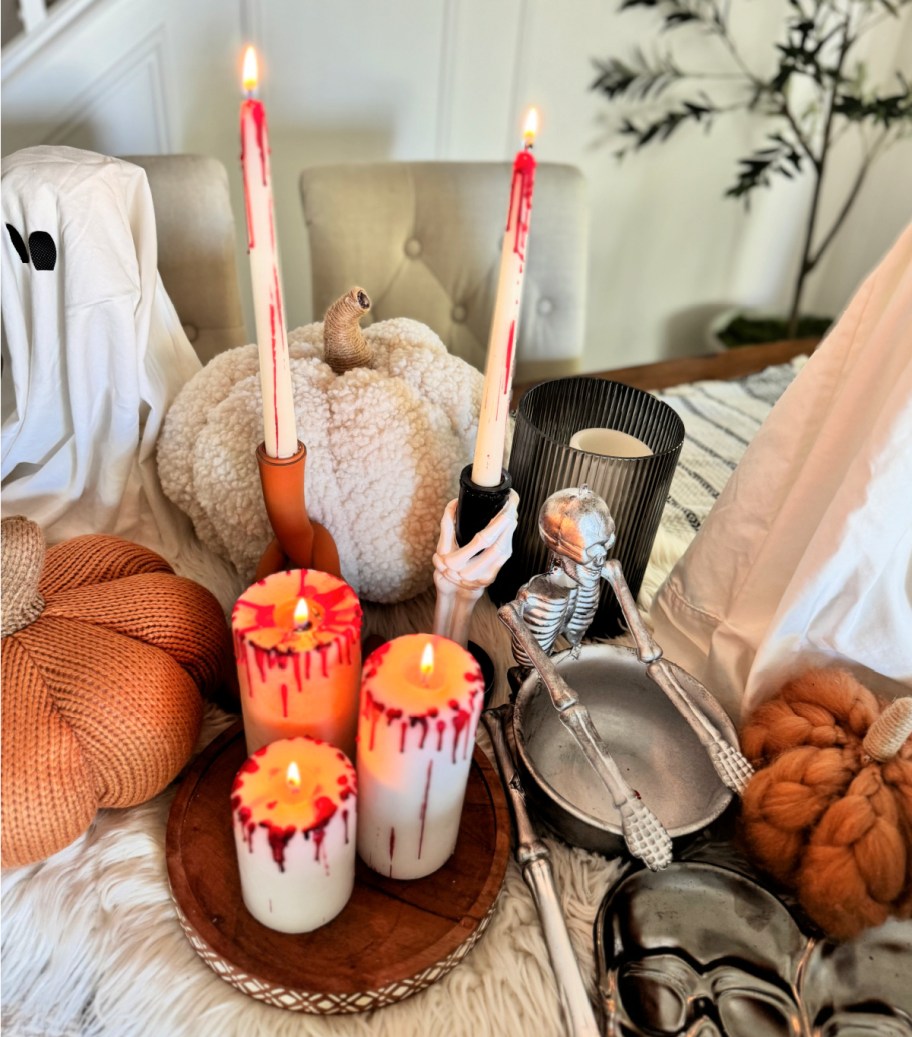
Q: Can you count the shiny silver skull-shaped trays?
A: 2